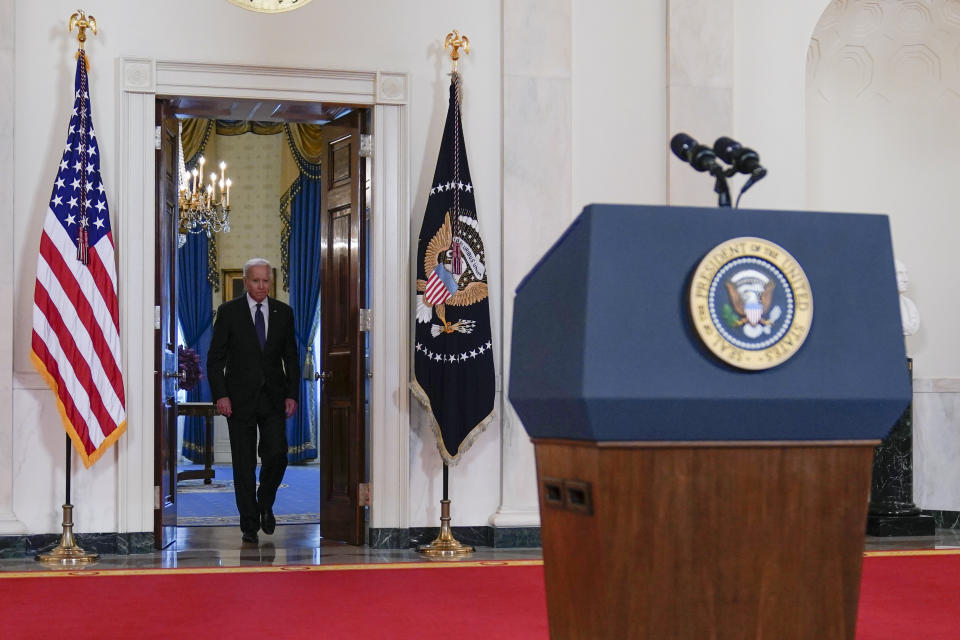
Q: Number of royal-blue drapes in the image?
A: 2